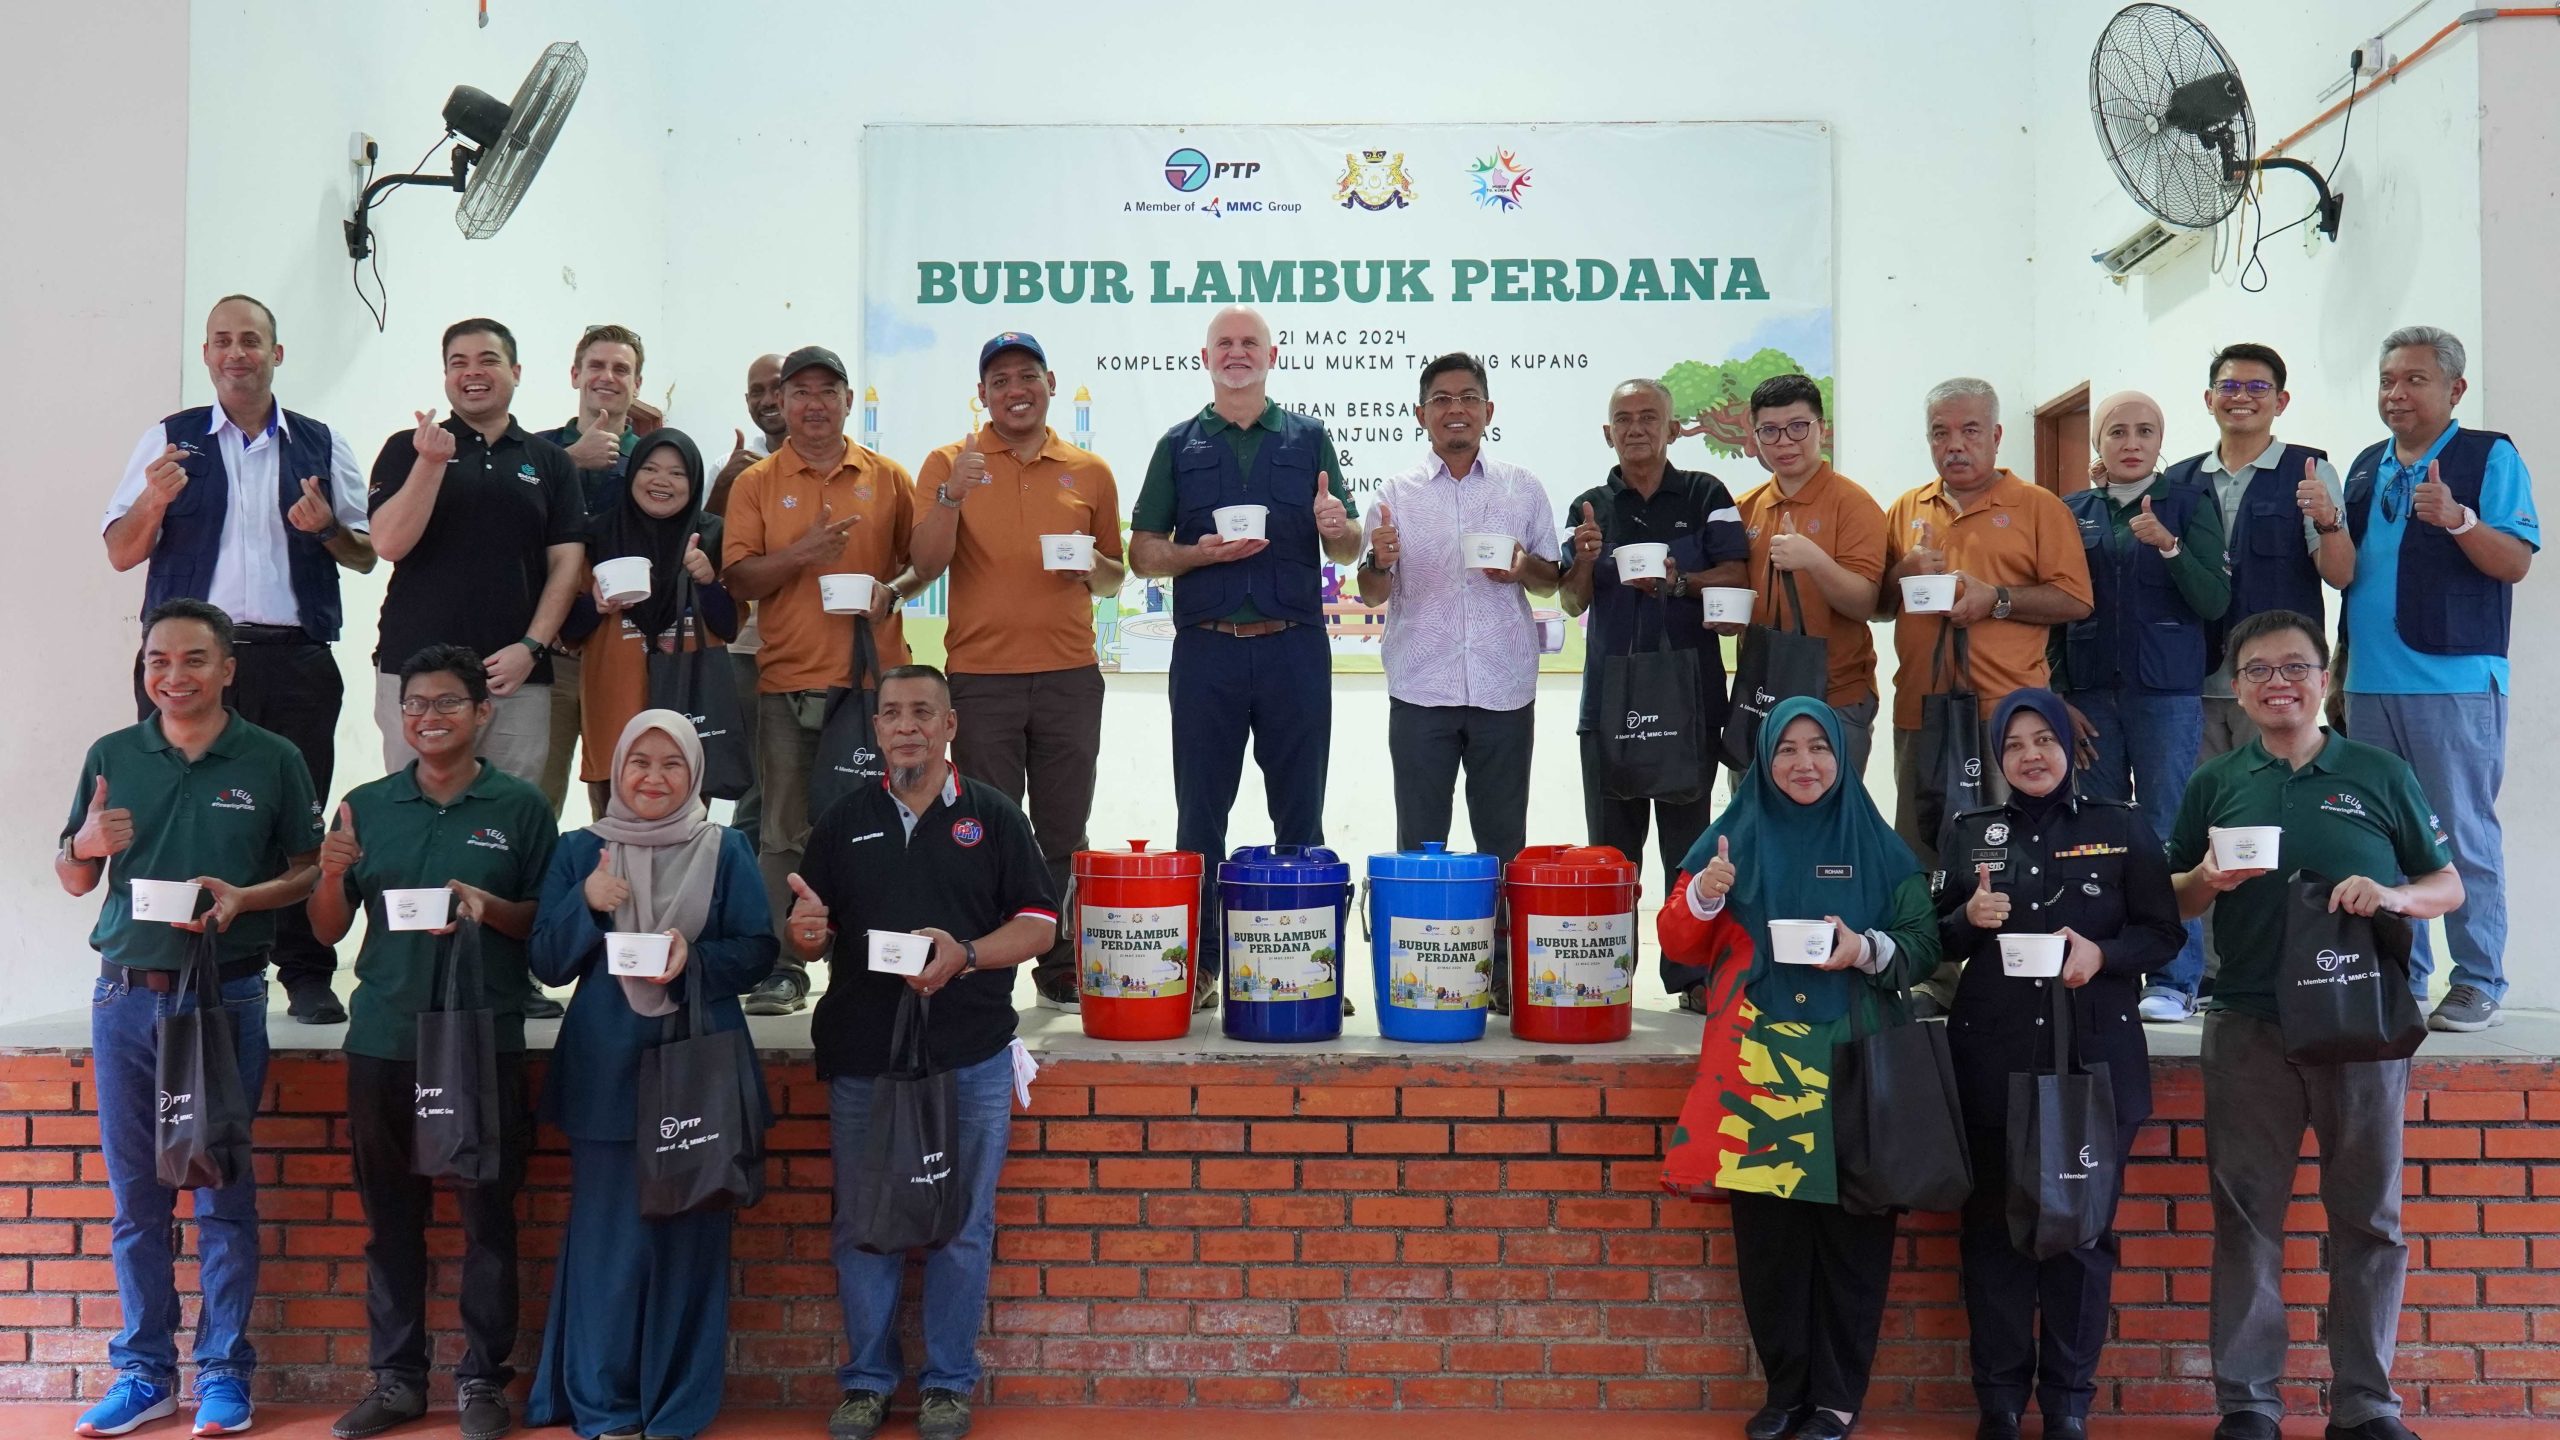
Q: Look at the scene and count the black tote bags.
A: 12